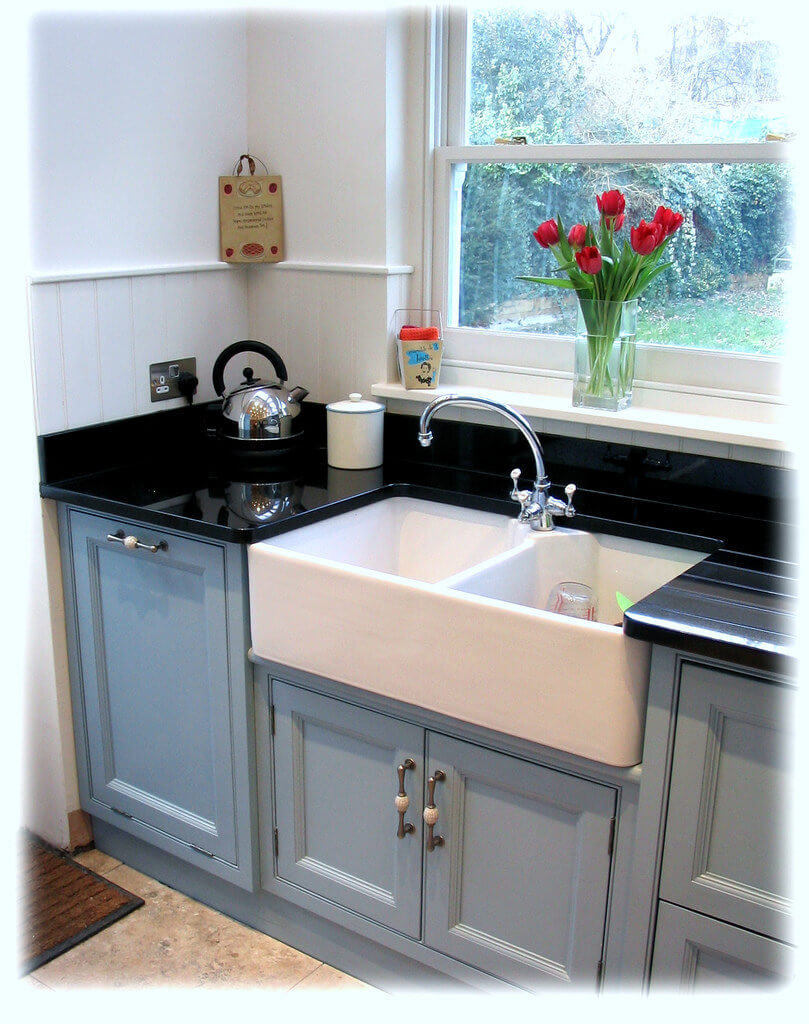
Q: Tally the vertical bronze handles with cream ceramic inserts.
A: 2